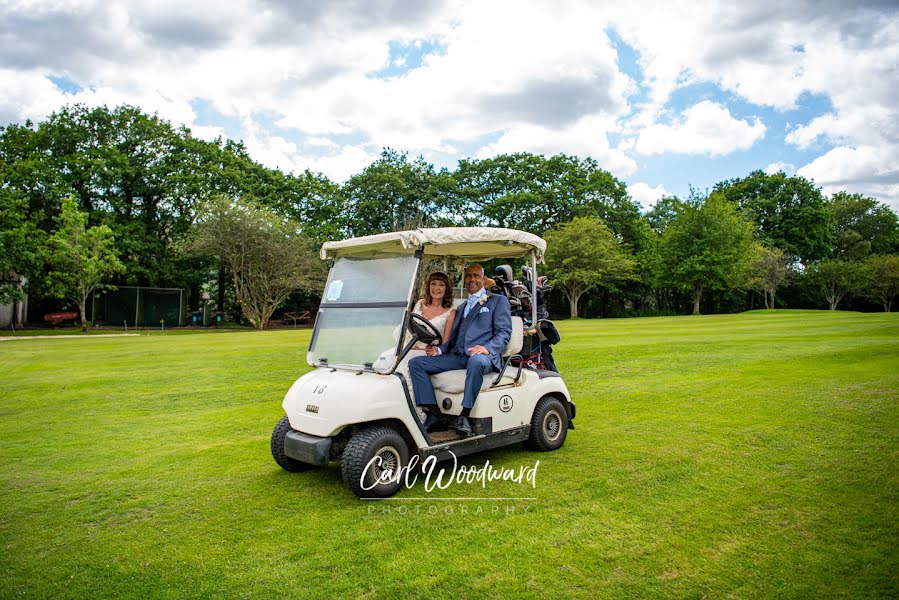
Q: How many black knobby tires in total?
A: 3